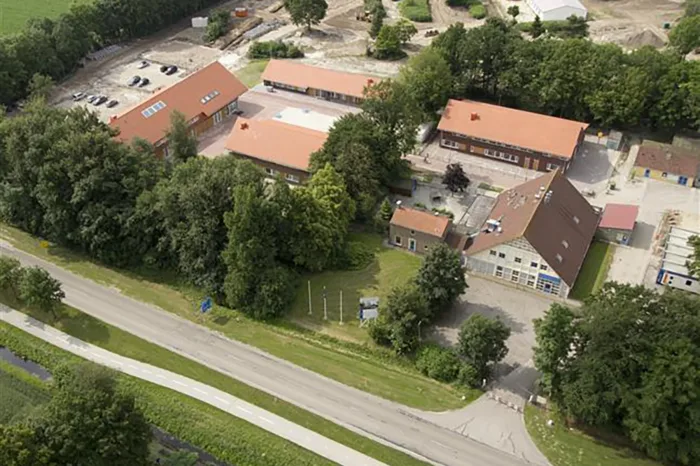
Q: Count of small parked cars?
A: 9